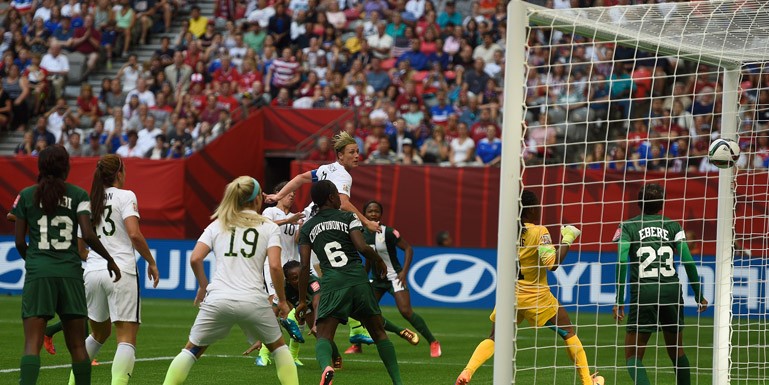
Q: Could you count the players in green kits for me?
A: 5